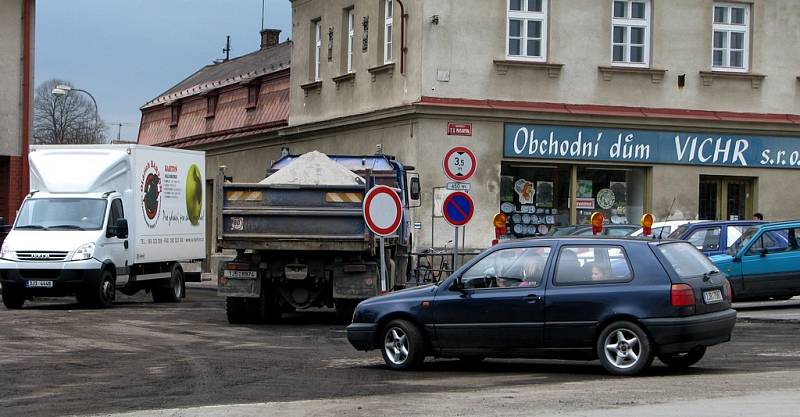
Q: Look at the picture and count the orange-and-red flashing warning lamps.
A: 3